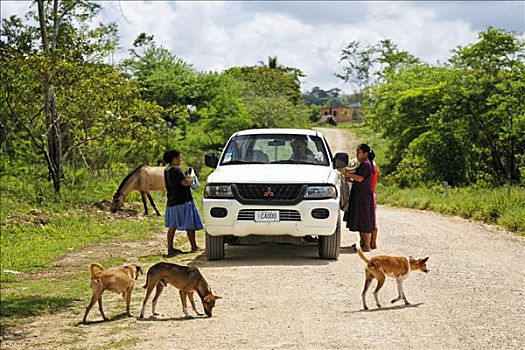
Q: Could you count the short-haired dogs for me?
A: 3